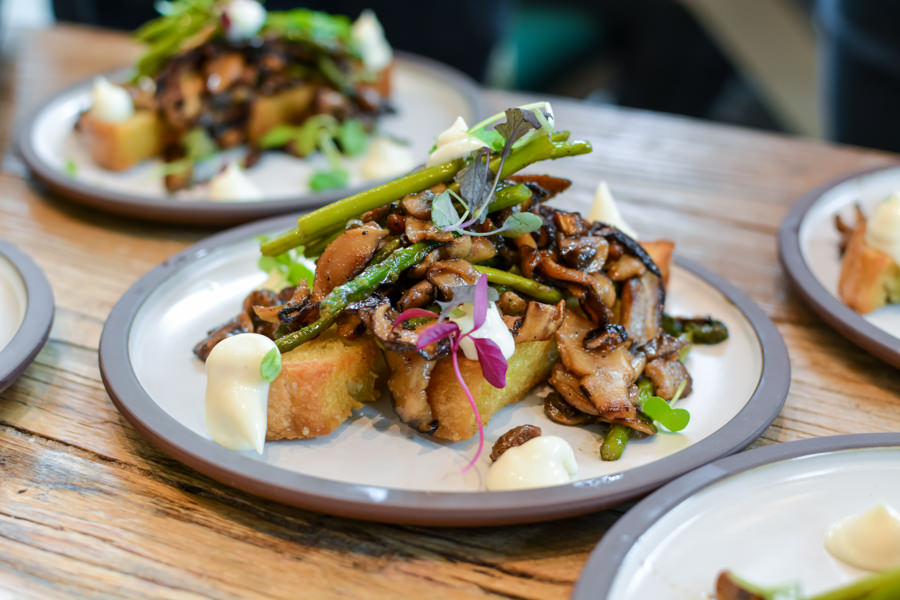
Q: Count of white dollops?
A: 12